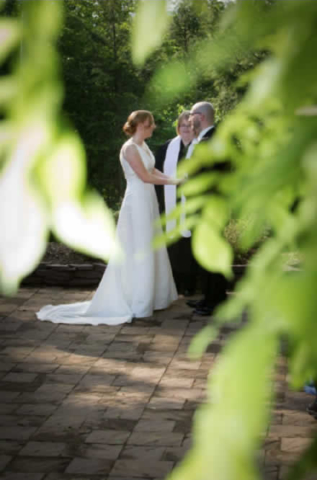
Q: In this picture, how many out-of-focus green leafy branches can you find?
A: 2